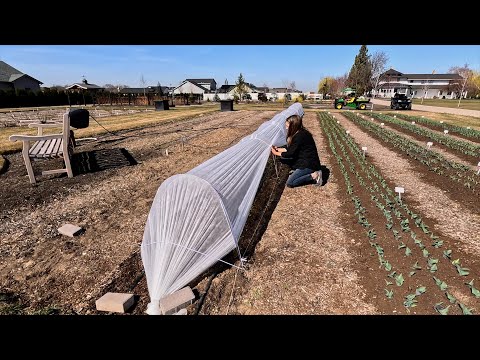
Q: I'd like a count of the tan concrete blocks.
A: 3